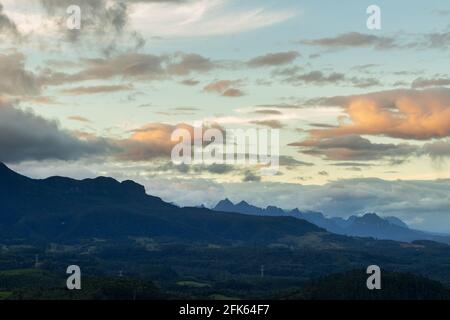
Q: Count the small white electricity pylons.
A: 3